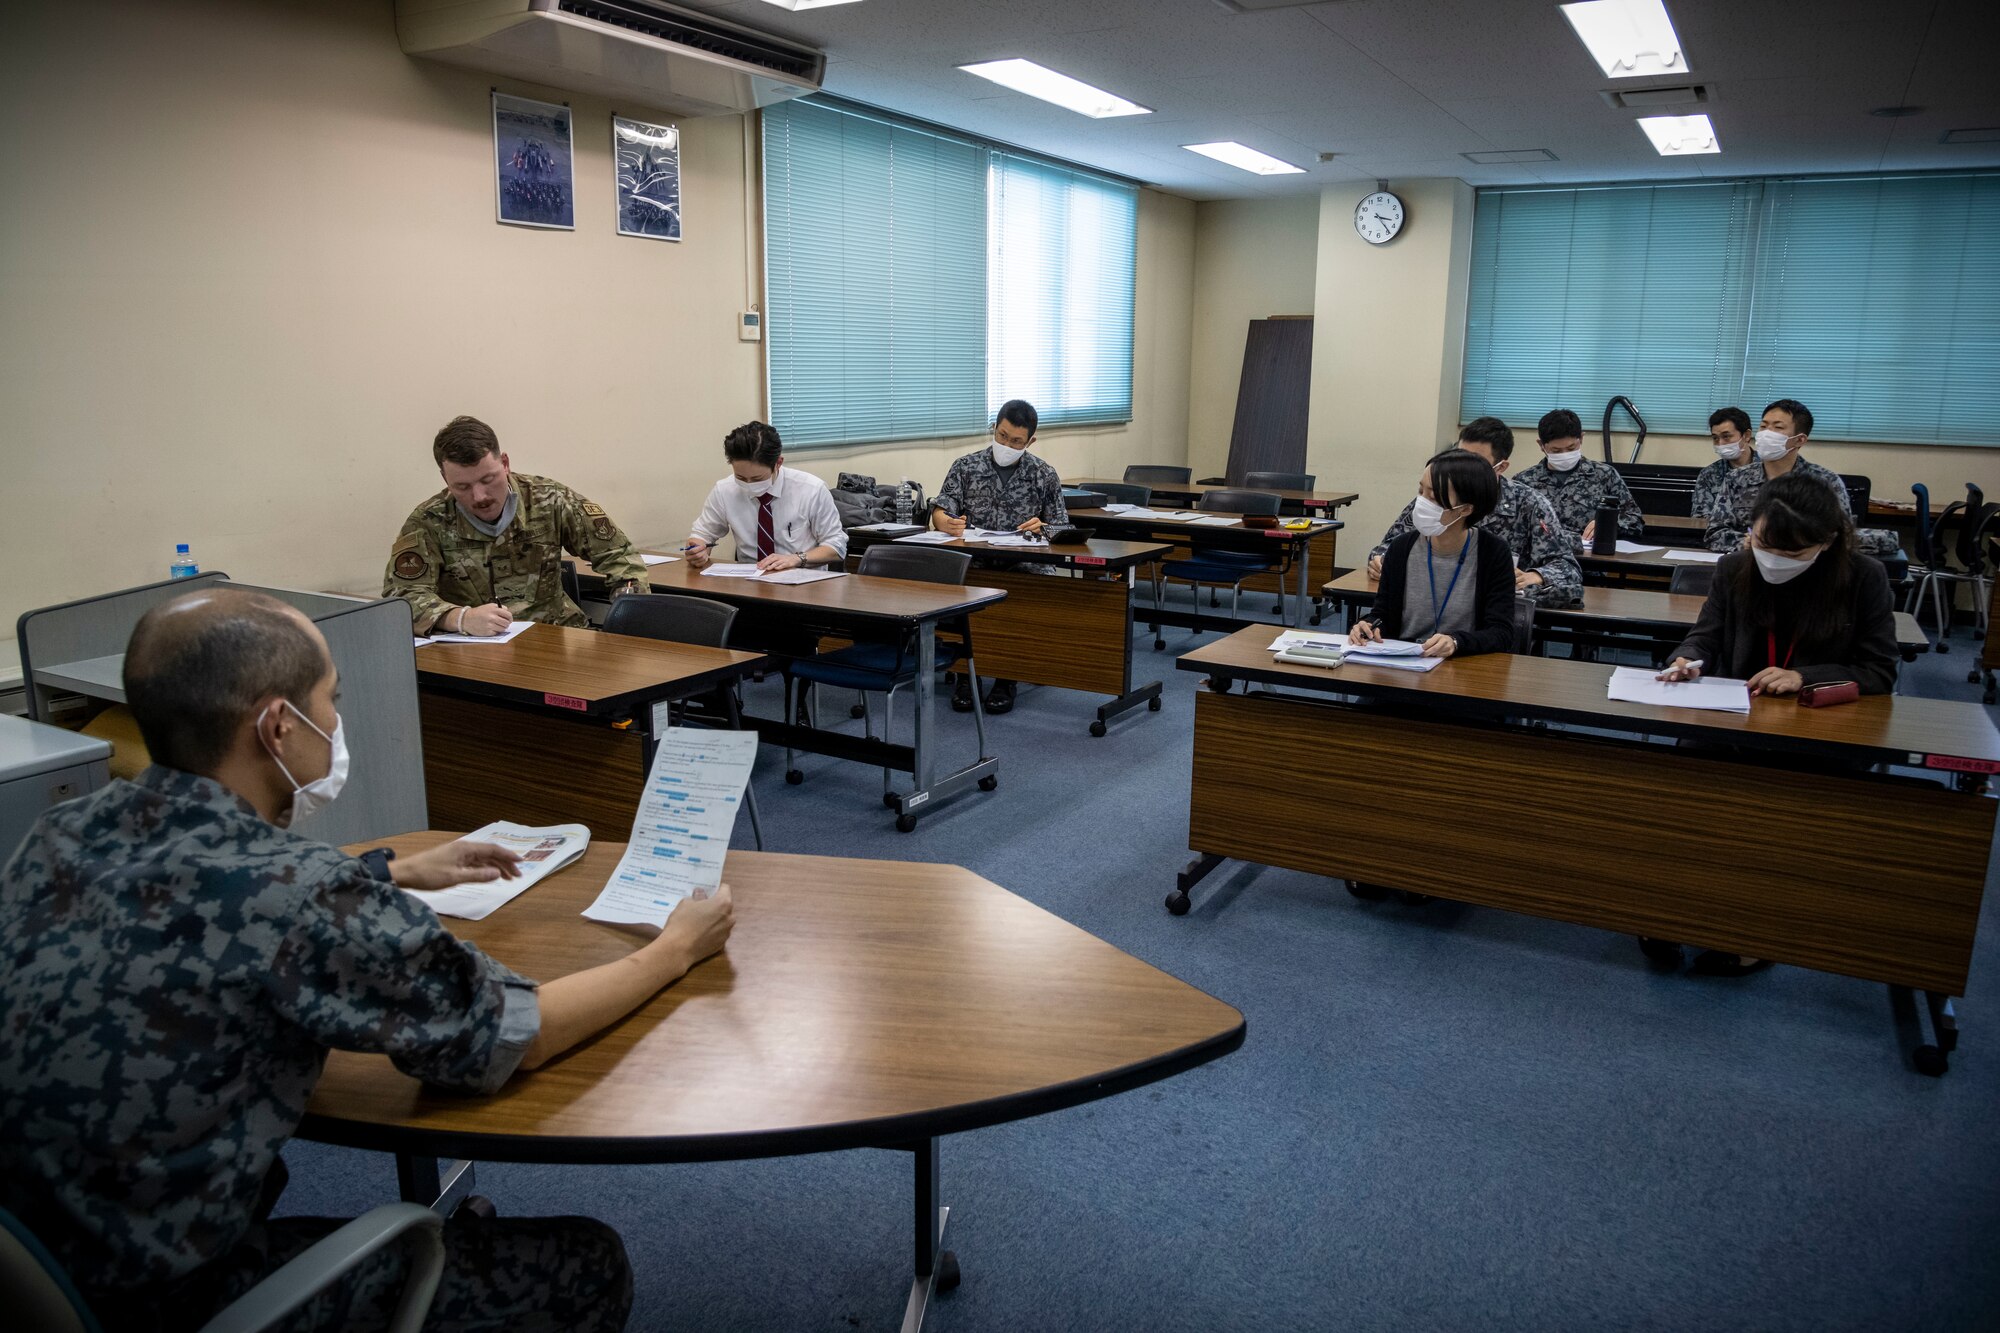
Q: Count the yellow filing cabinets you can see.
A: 0